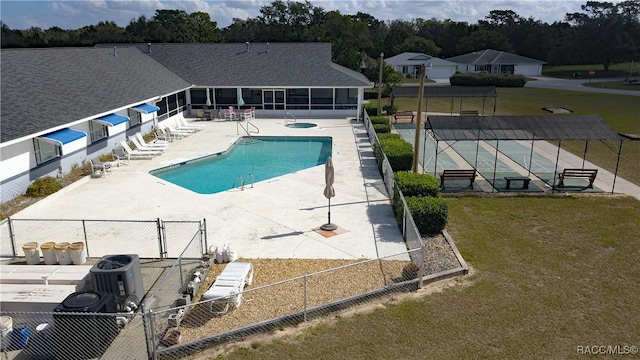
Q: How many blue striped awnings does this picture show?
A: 3